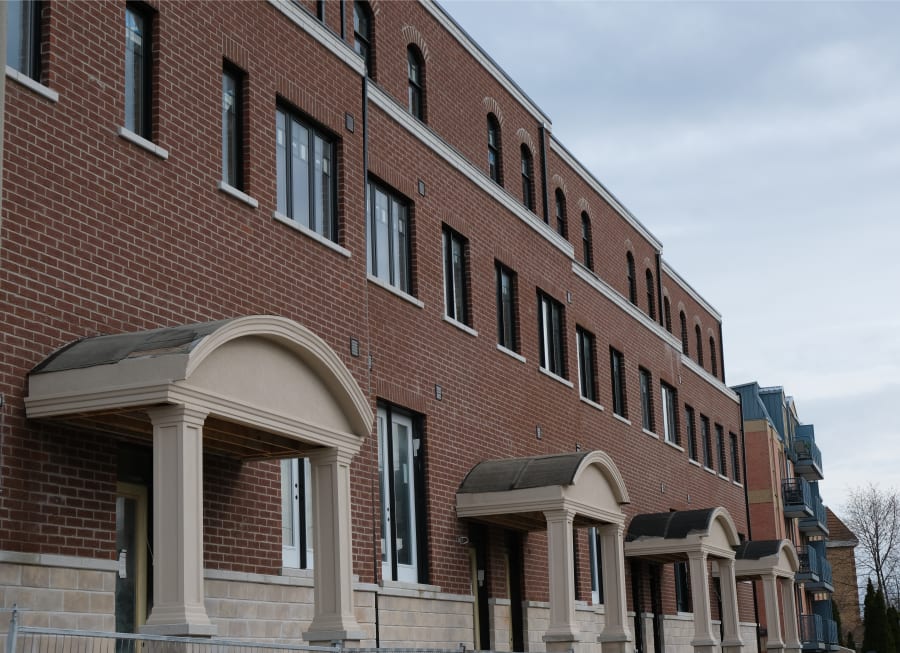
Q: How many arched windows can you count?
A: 12